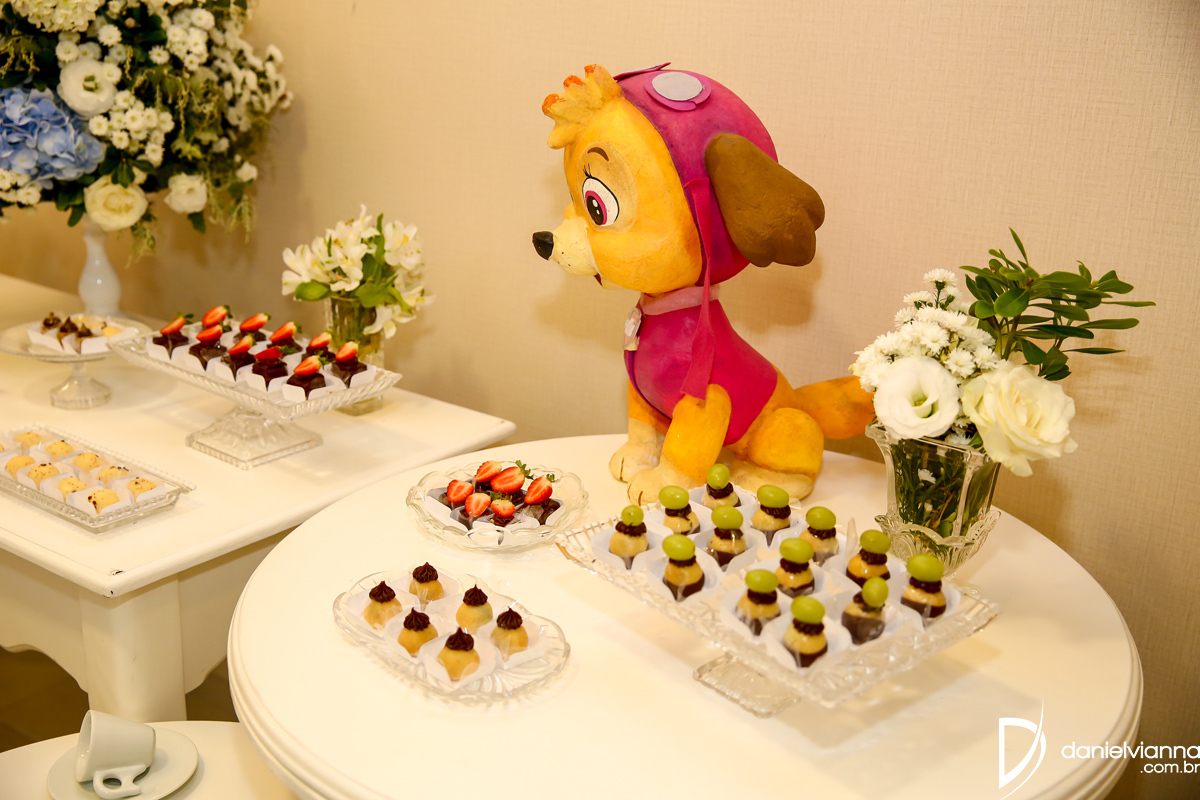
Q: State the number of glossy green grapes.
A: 13